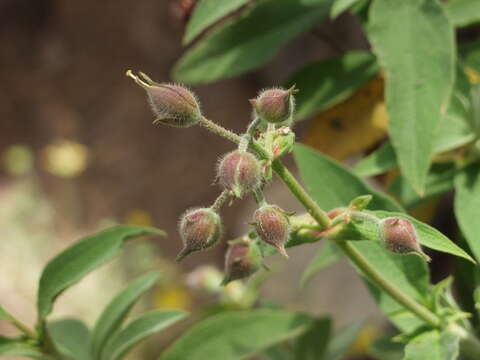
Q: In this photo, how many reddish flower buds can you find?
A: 7